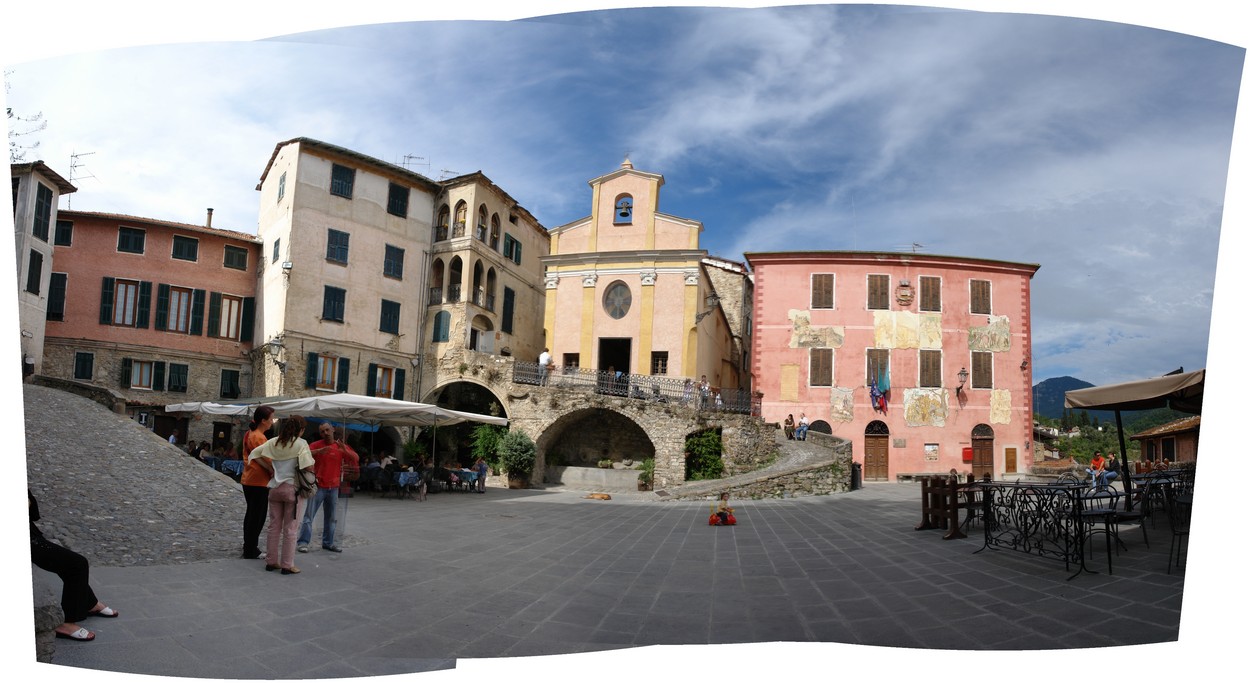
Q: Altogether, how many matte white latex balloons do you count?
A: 0